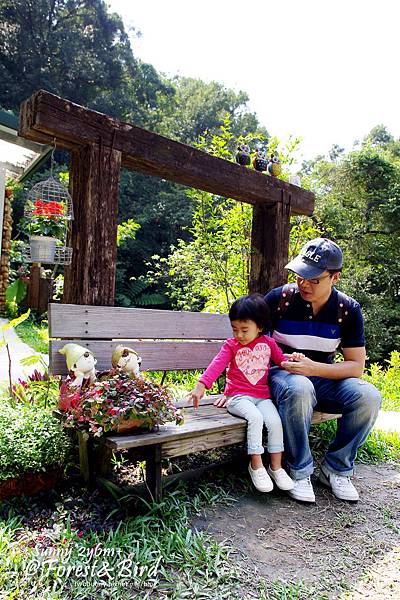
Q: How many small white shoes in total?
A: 2